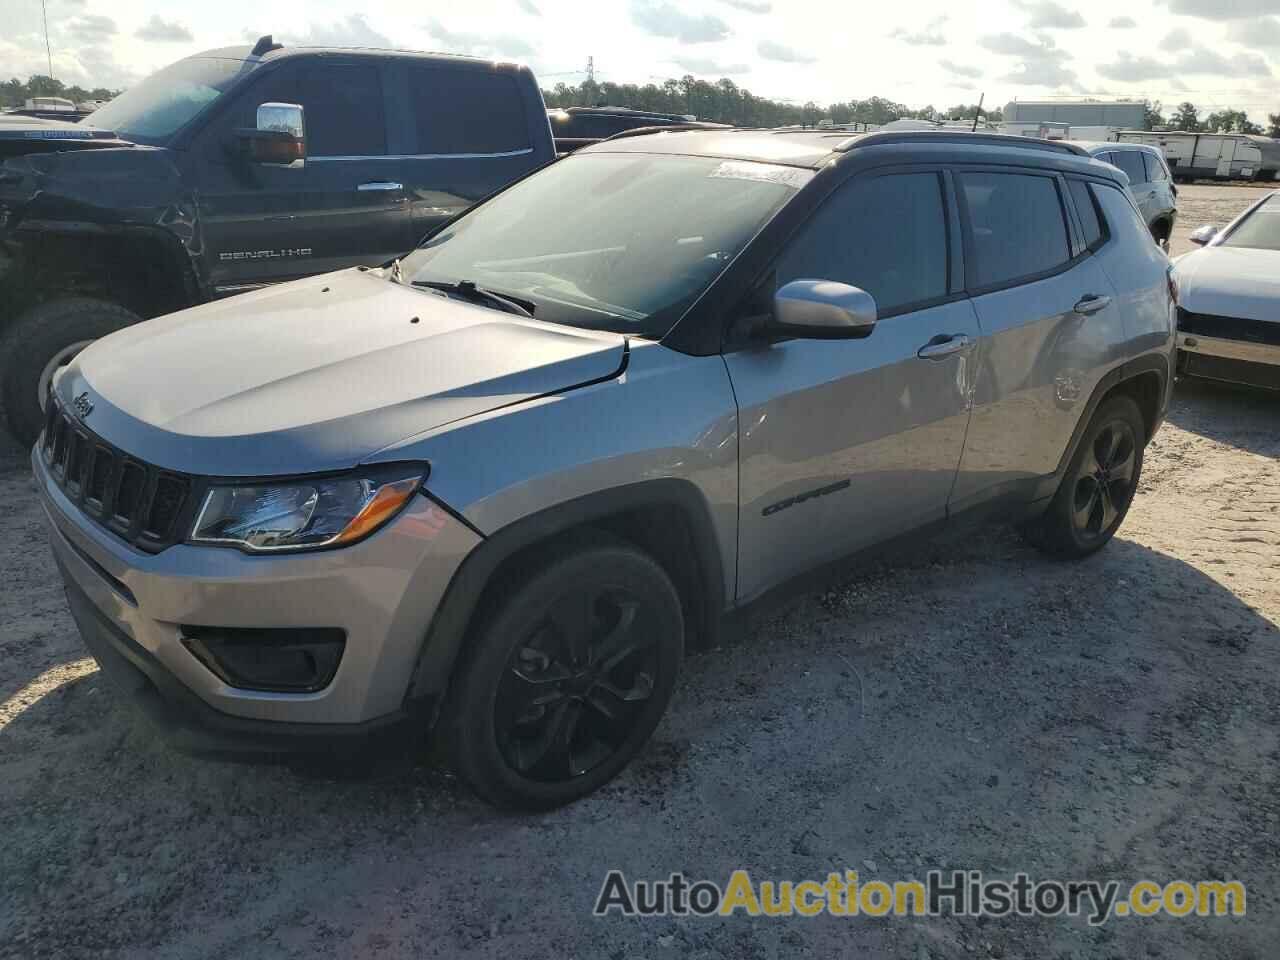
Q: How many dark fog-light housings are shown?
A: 1